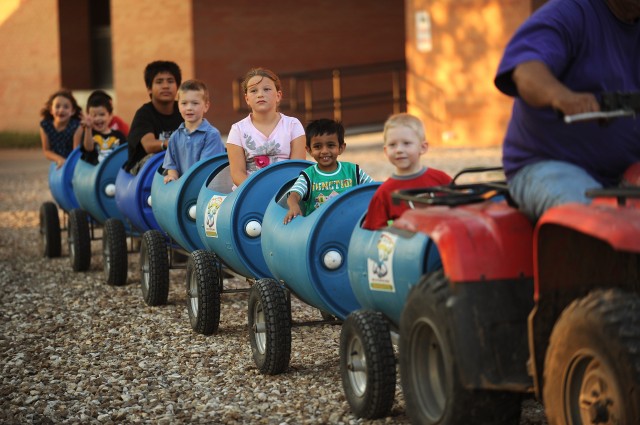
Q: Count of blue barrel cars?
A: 7